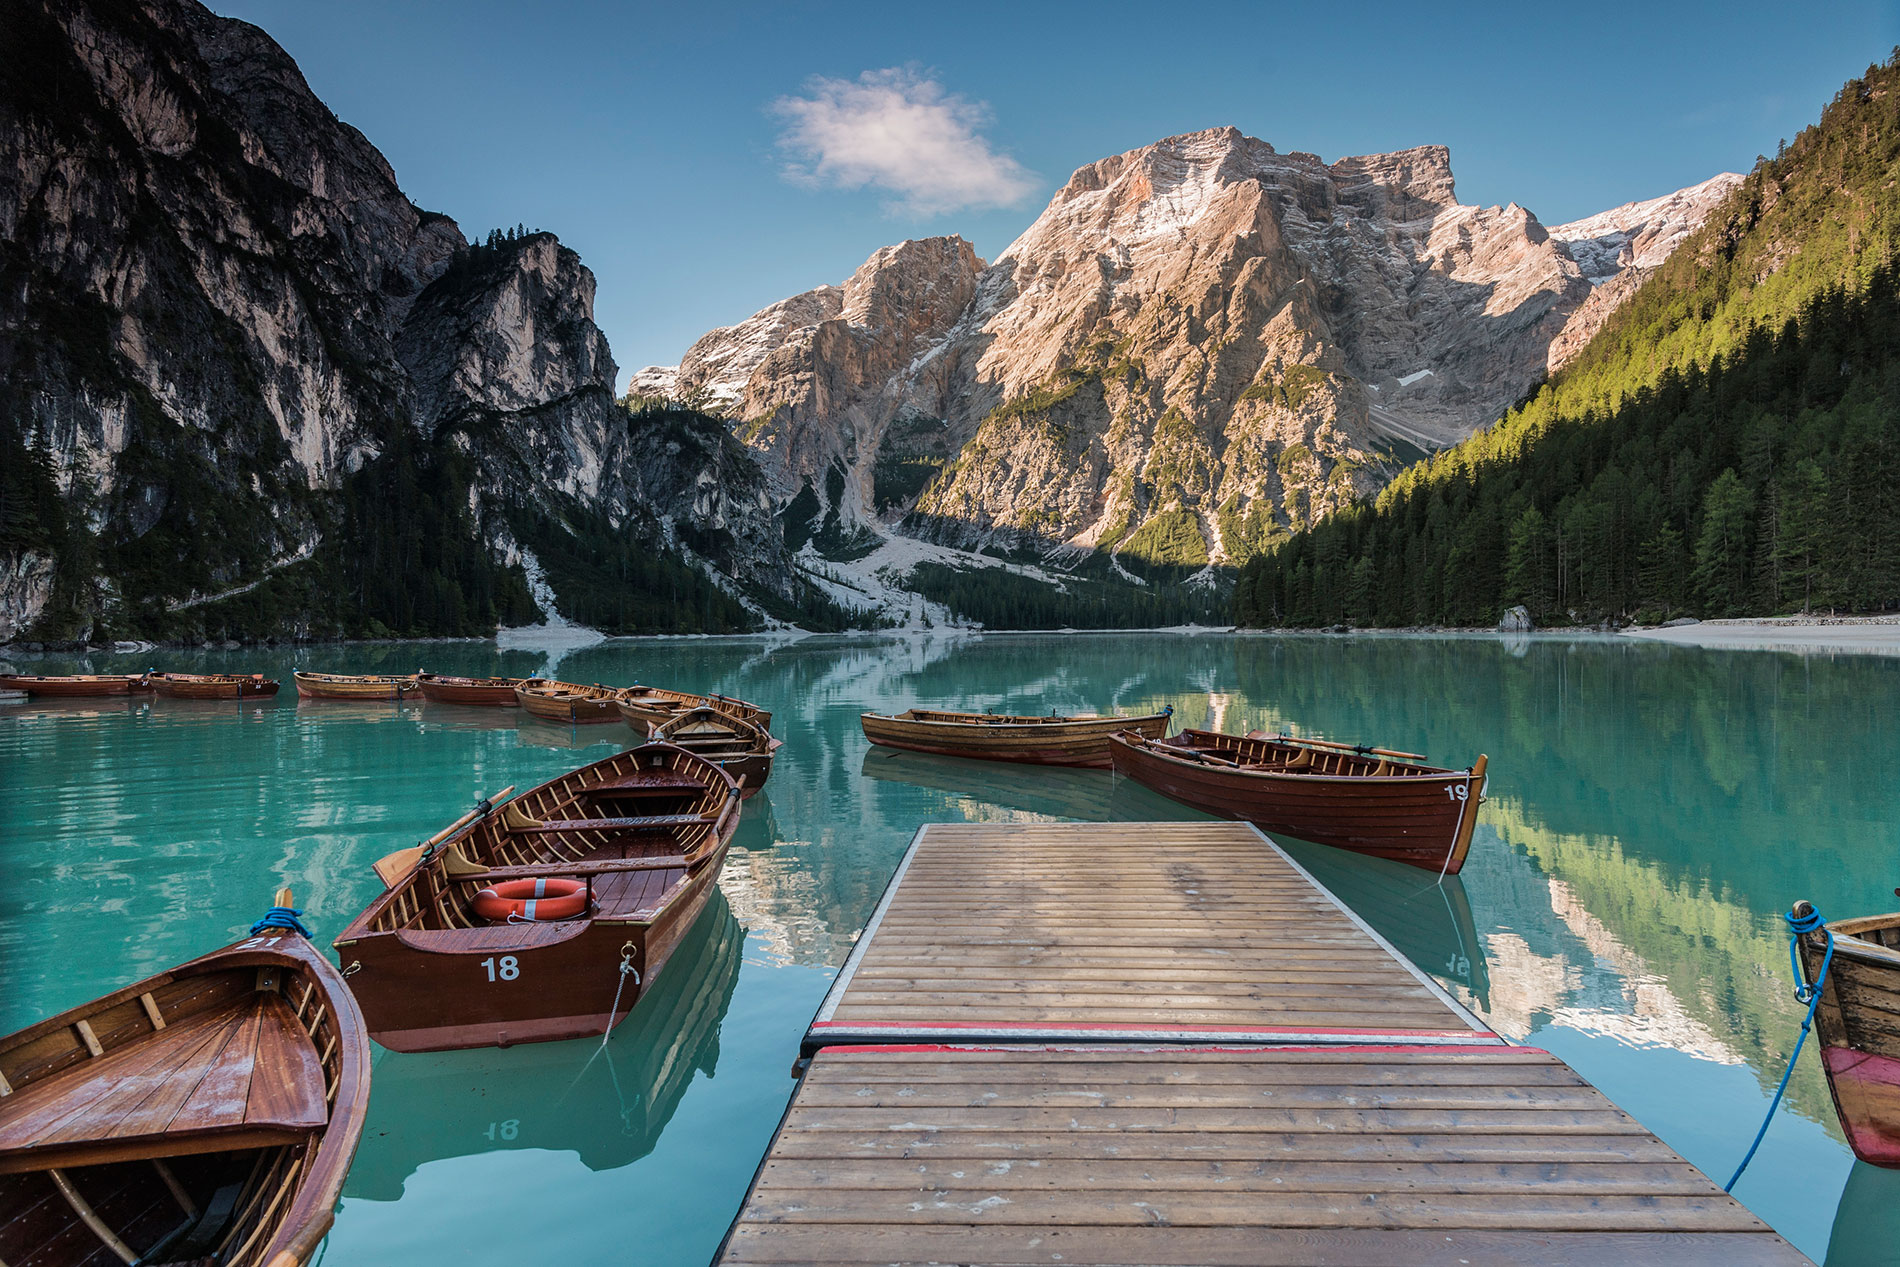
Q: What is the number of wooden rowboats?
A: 12